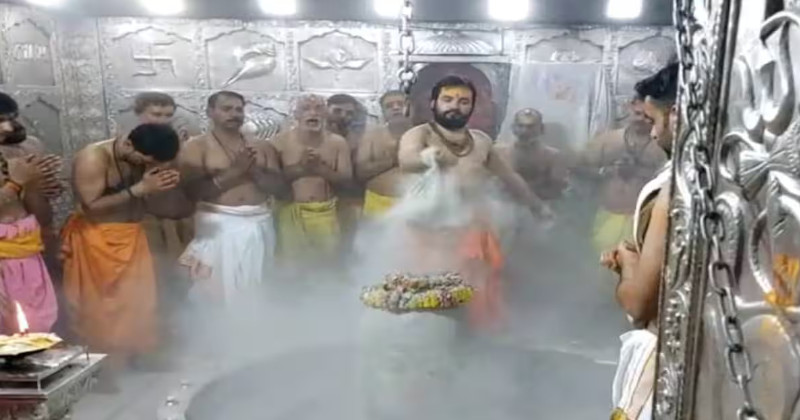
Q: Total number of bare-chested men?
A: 11